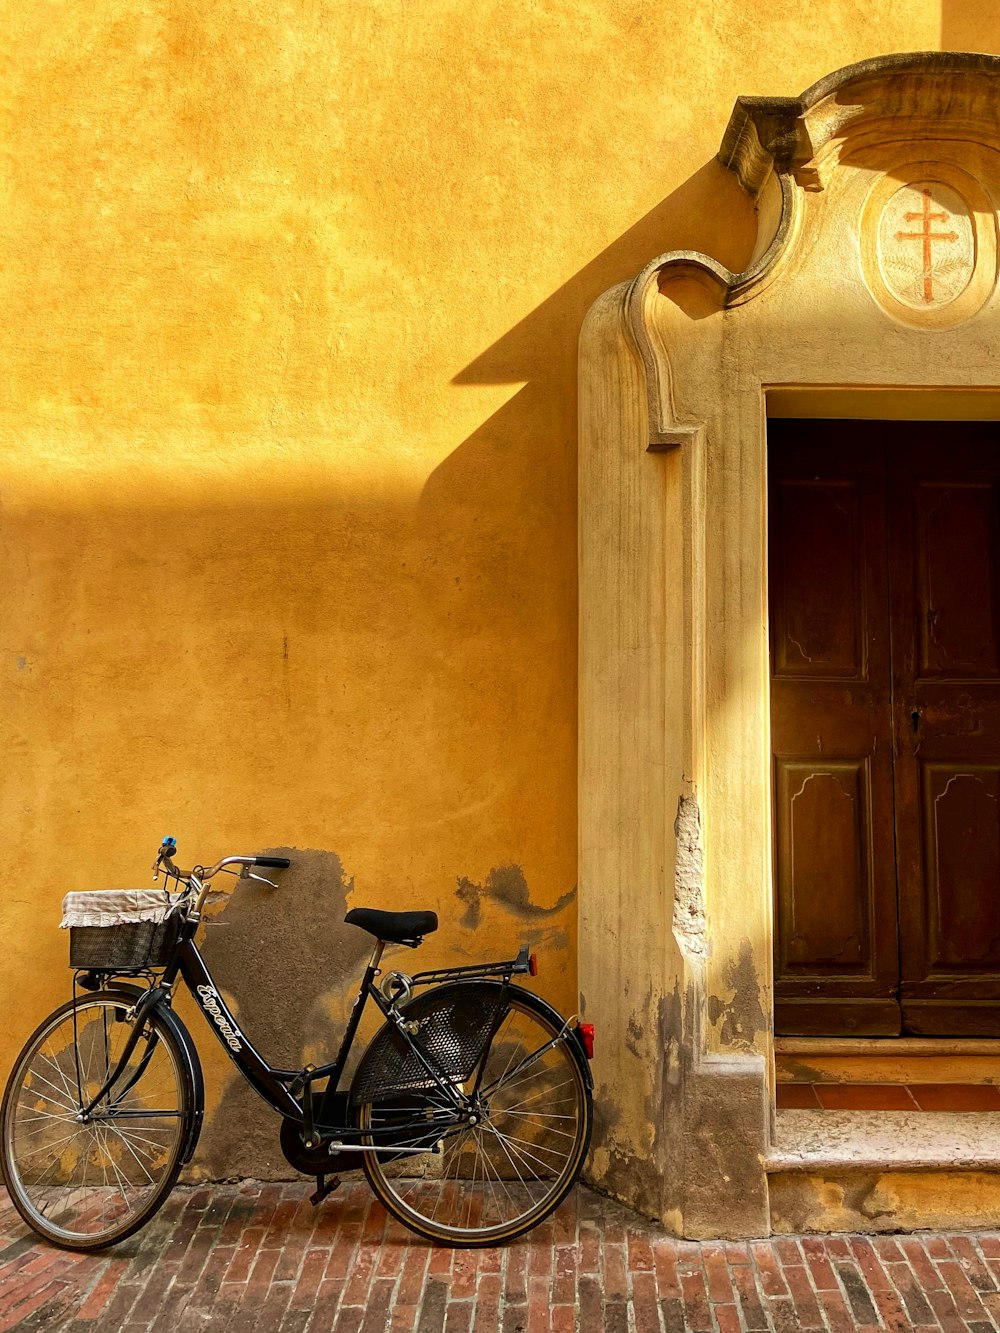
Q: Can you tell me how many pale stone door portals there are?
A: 1